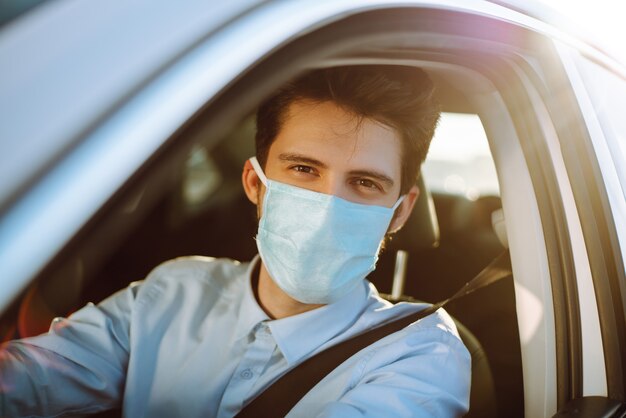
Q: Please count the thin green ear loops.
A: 0